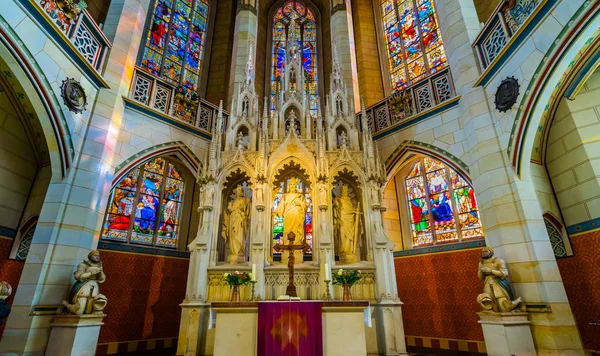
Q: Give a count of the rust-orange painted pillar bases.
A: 0